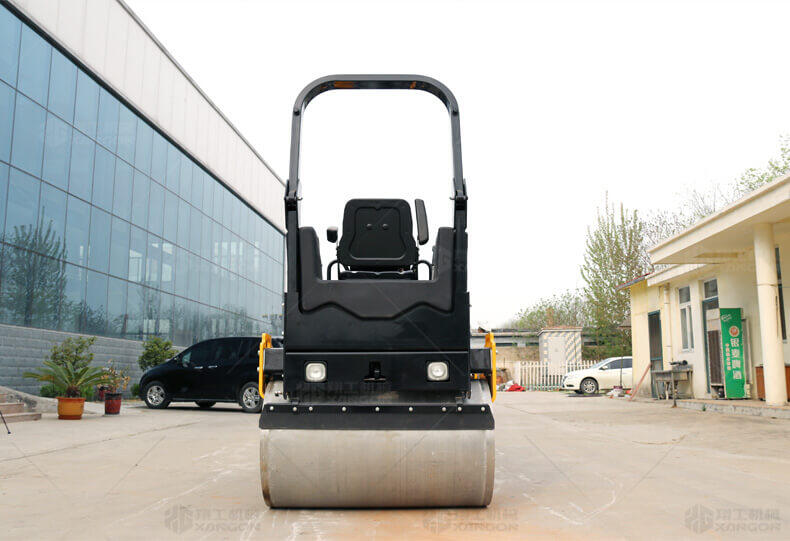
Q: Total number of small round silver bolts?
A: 9